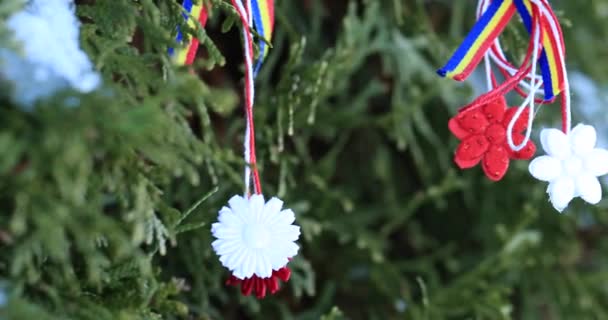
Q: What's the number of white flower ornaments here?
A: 2